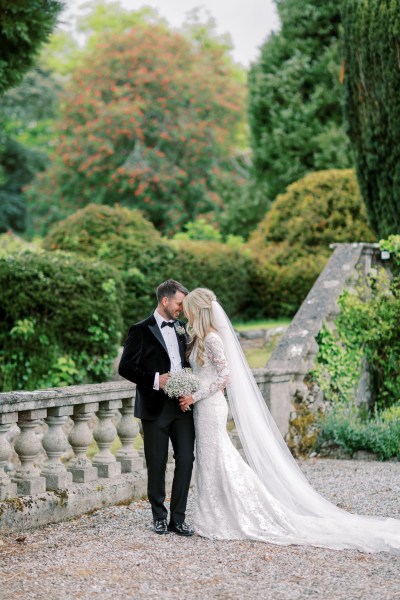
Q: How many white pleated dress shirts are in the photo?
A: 1